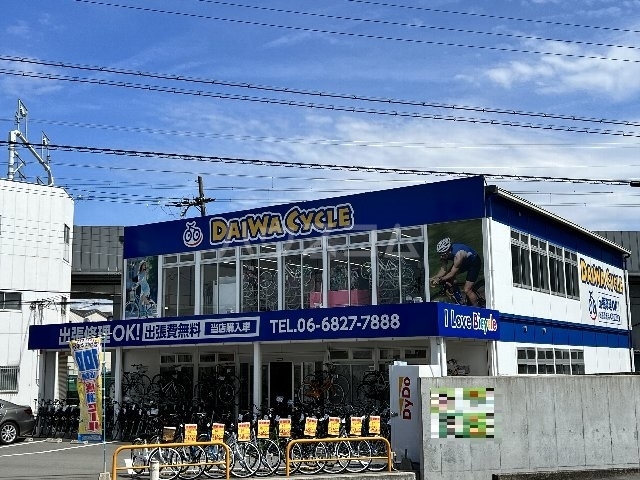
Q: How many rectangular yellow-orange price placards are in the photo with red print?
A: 9